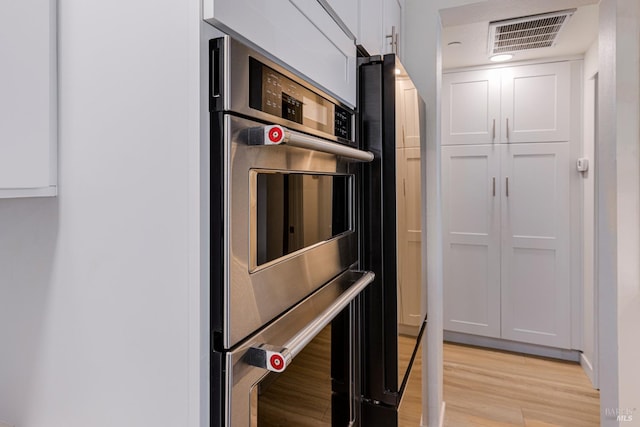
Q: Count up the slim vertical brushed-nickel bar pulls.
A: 6